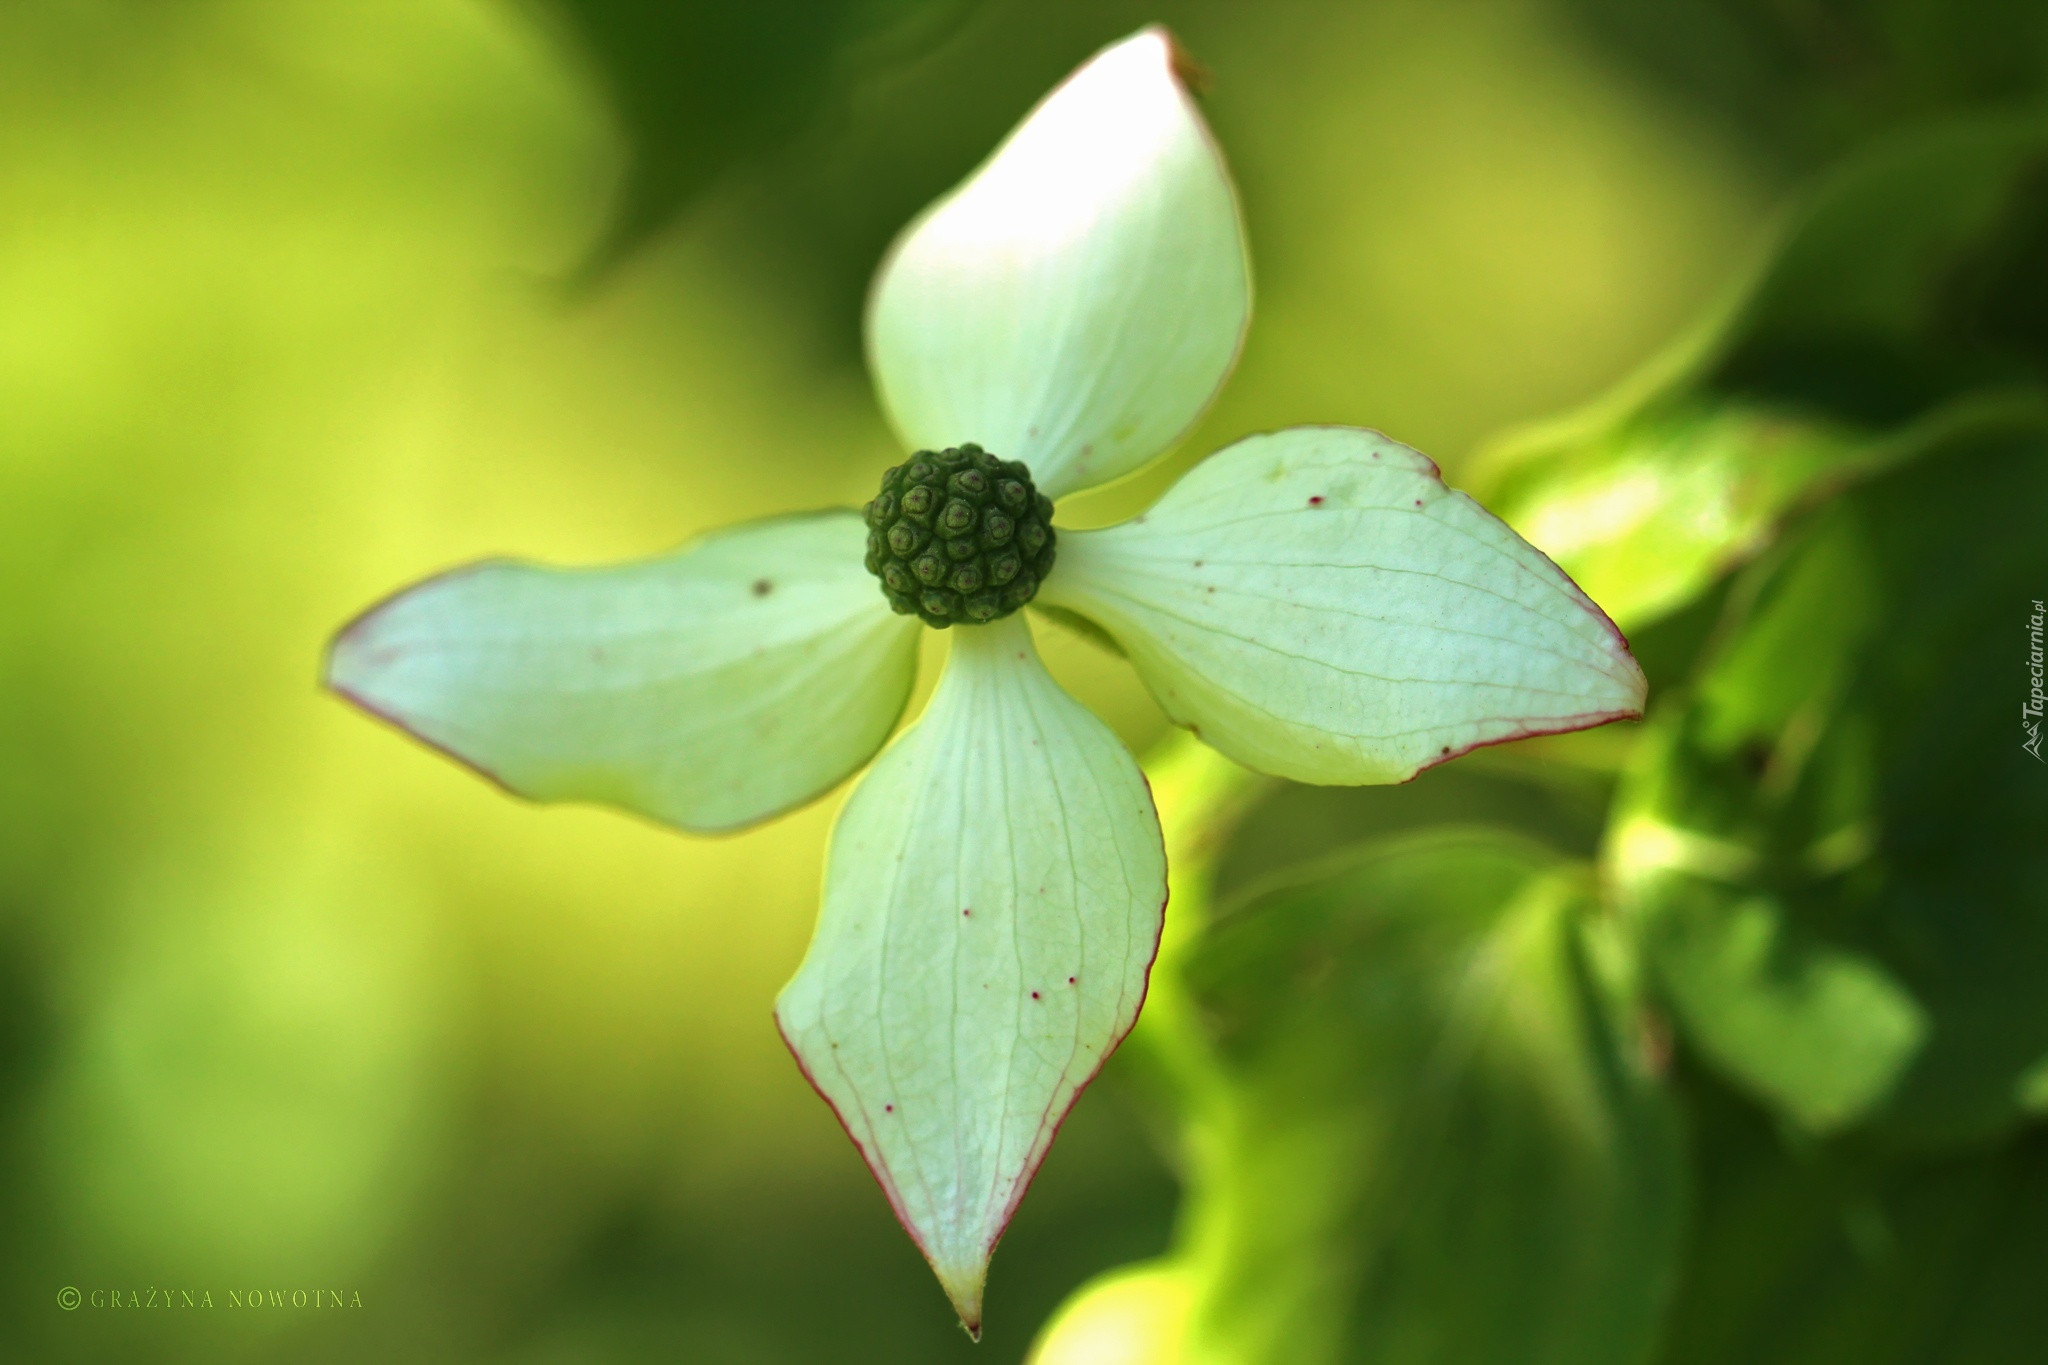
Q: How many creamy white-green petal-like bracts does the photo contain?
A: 4